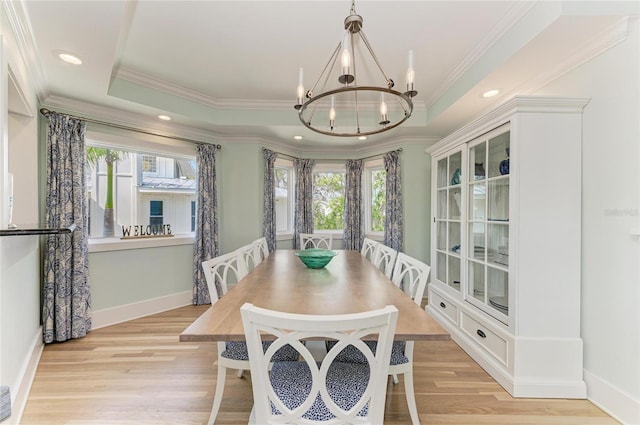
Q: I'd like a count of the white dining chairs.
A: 8